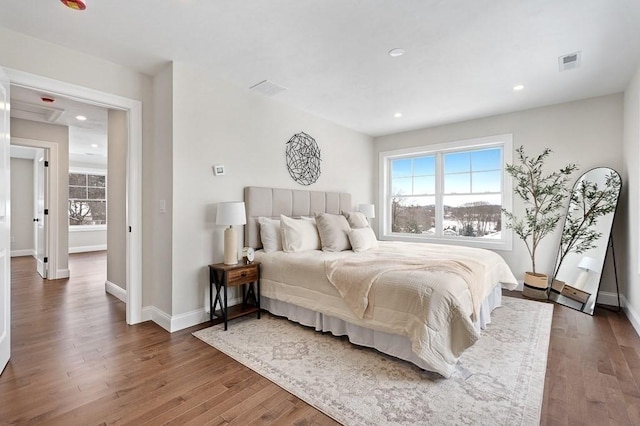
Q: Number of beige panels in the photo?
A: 6